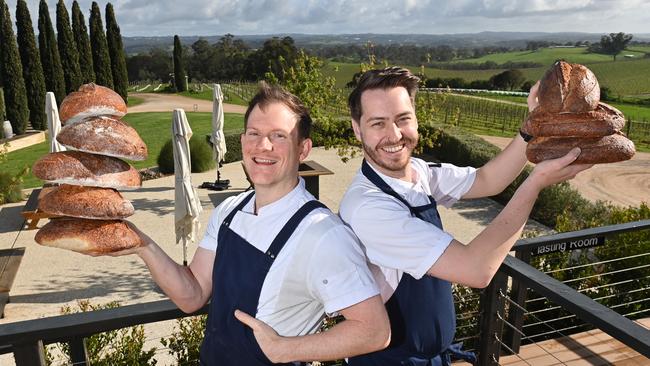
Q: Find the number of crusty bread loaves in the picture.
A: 8